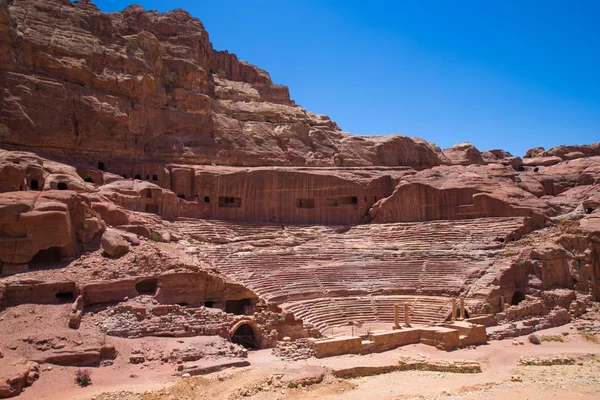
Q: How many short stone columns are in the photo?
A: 4